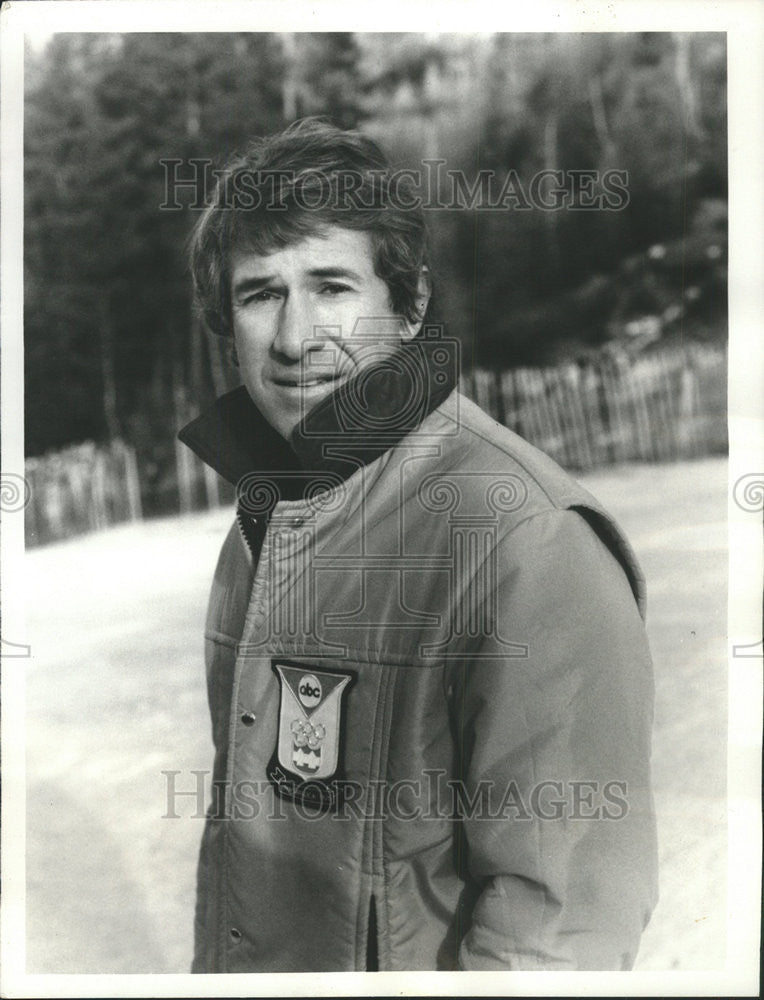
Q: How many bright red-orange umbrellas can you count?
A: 0